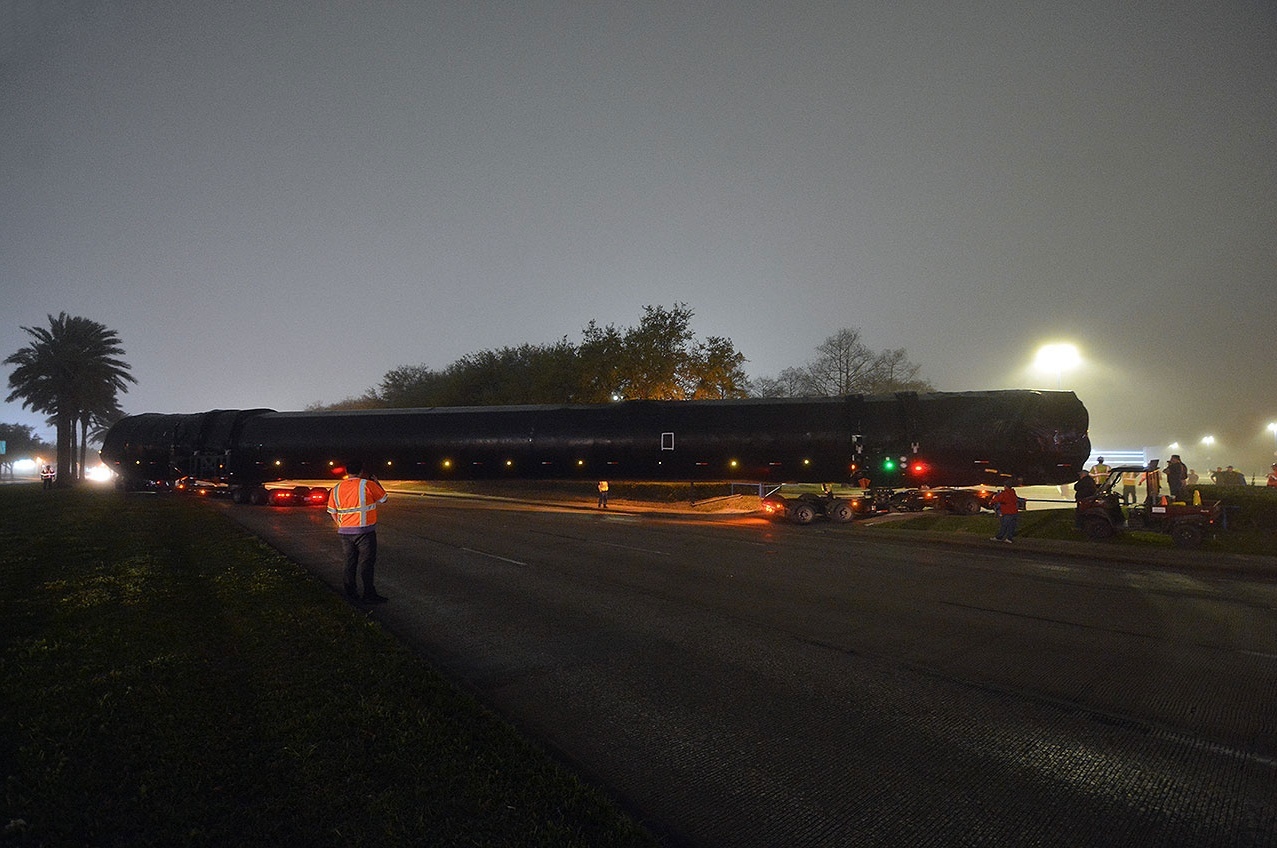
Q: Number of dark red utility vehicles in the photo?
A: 1